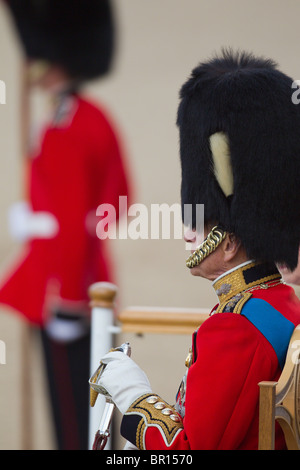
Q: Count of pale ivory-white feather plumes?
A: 1